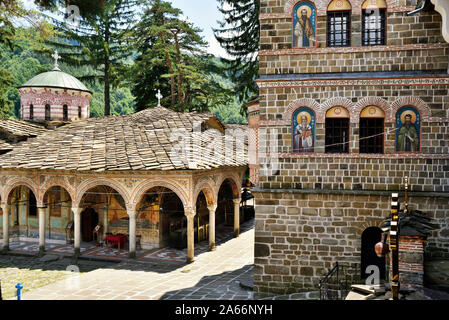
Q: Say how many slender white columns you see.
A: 7